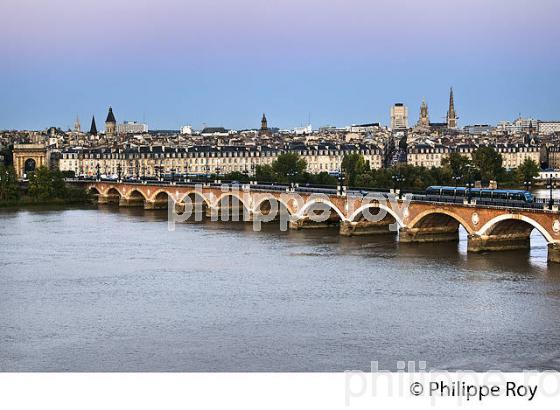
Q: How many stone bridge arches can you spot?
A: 11